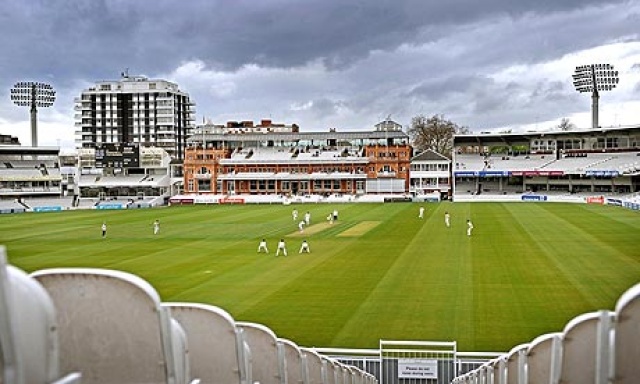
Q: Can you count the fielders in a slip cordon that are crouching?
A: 3